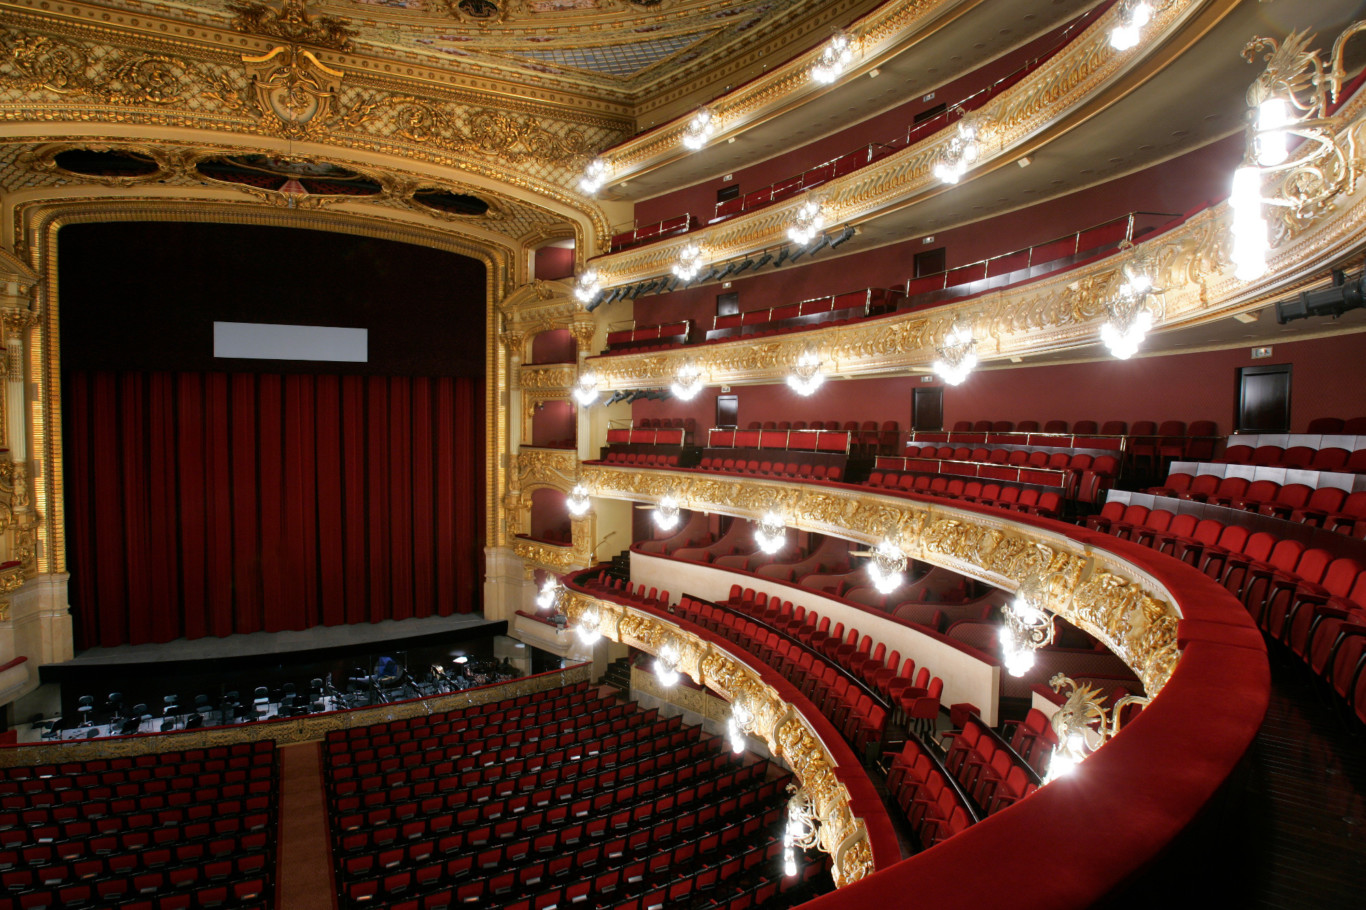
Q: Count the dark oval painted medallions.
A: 3